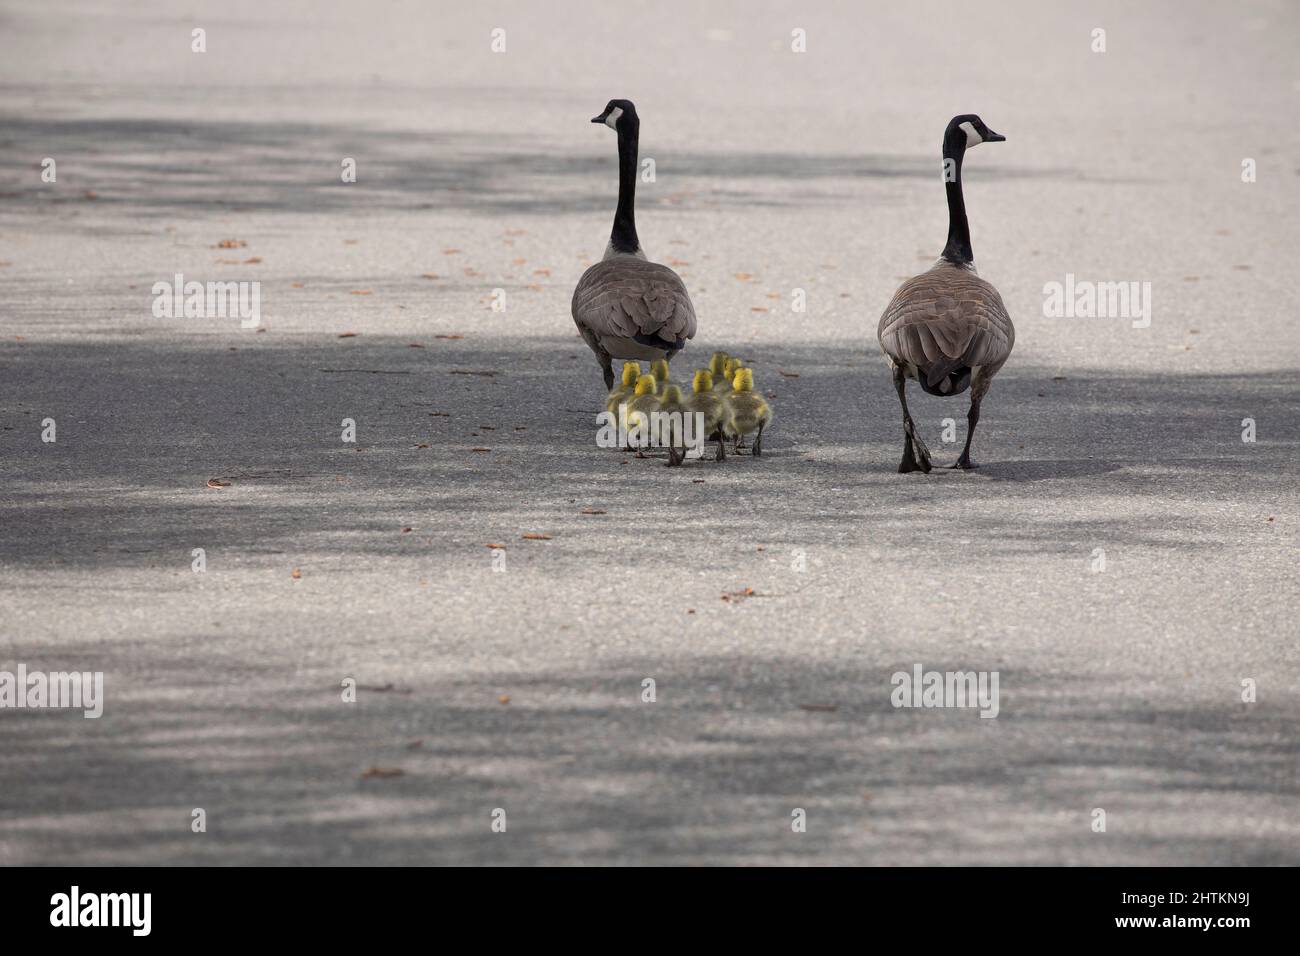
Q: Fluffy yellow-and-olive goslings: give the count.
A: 8